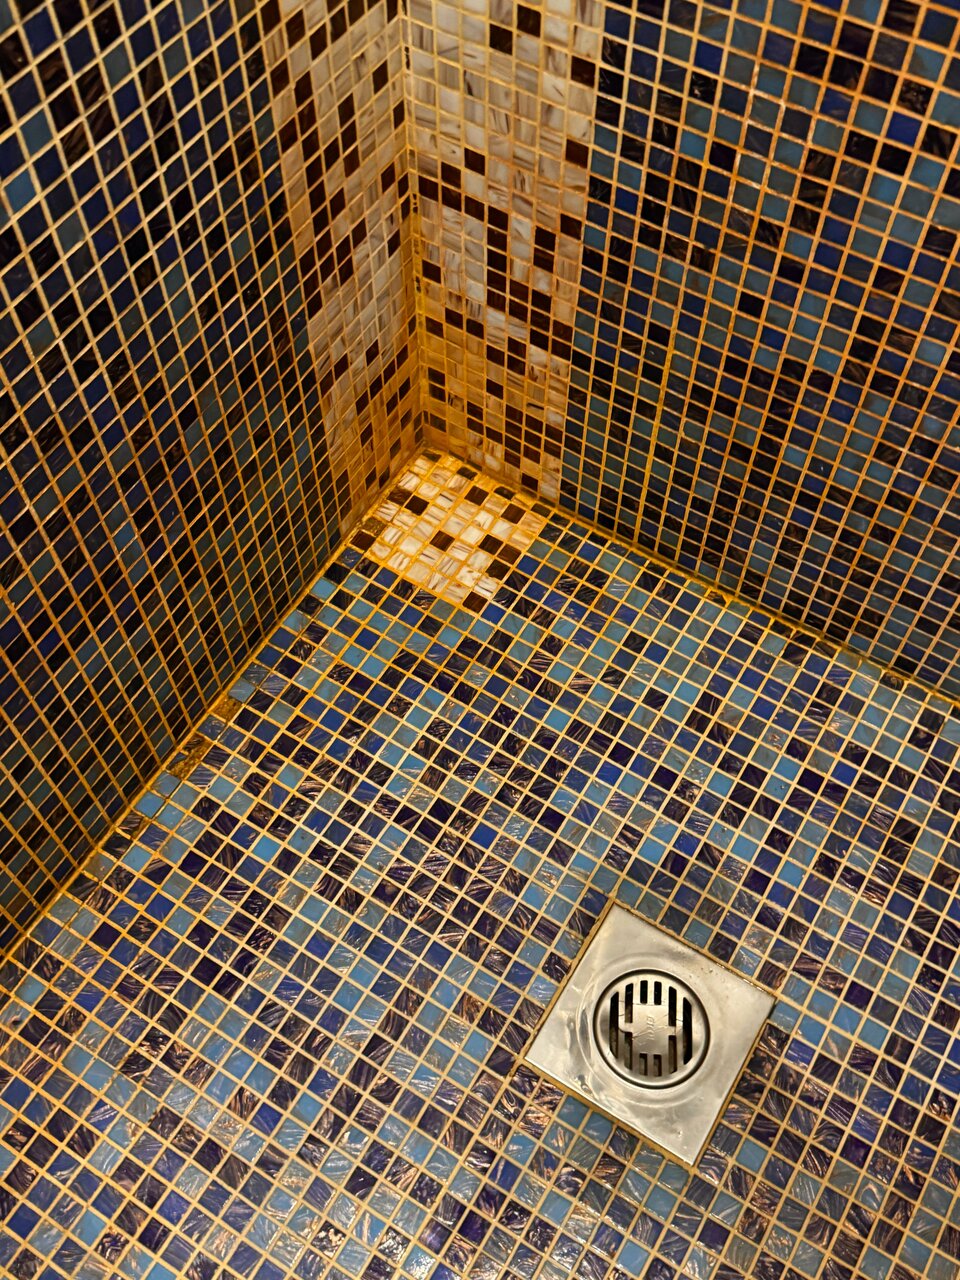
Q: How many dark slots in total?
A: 10